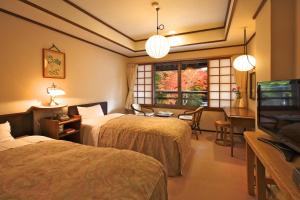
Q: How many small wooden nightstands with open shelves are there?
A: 1